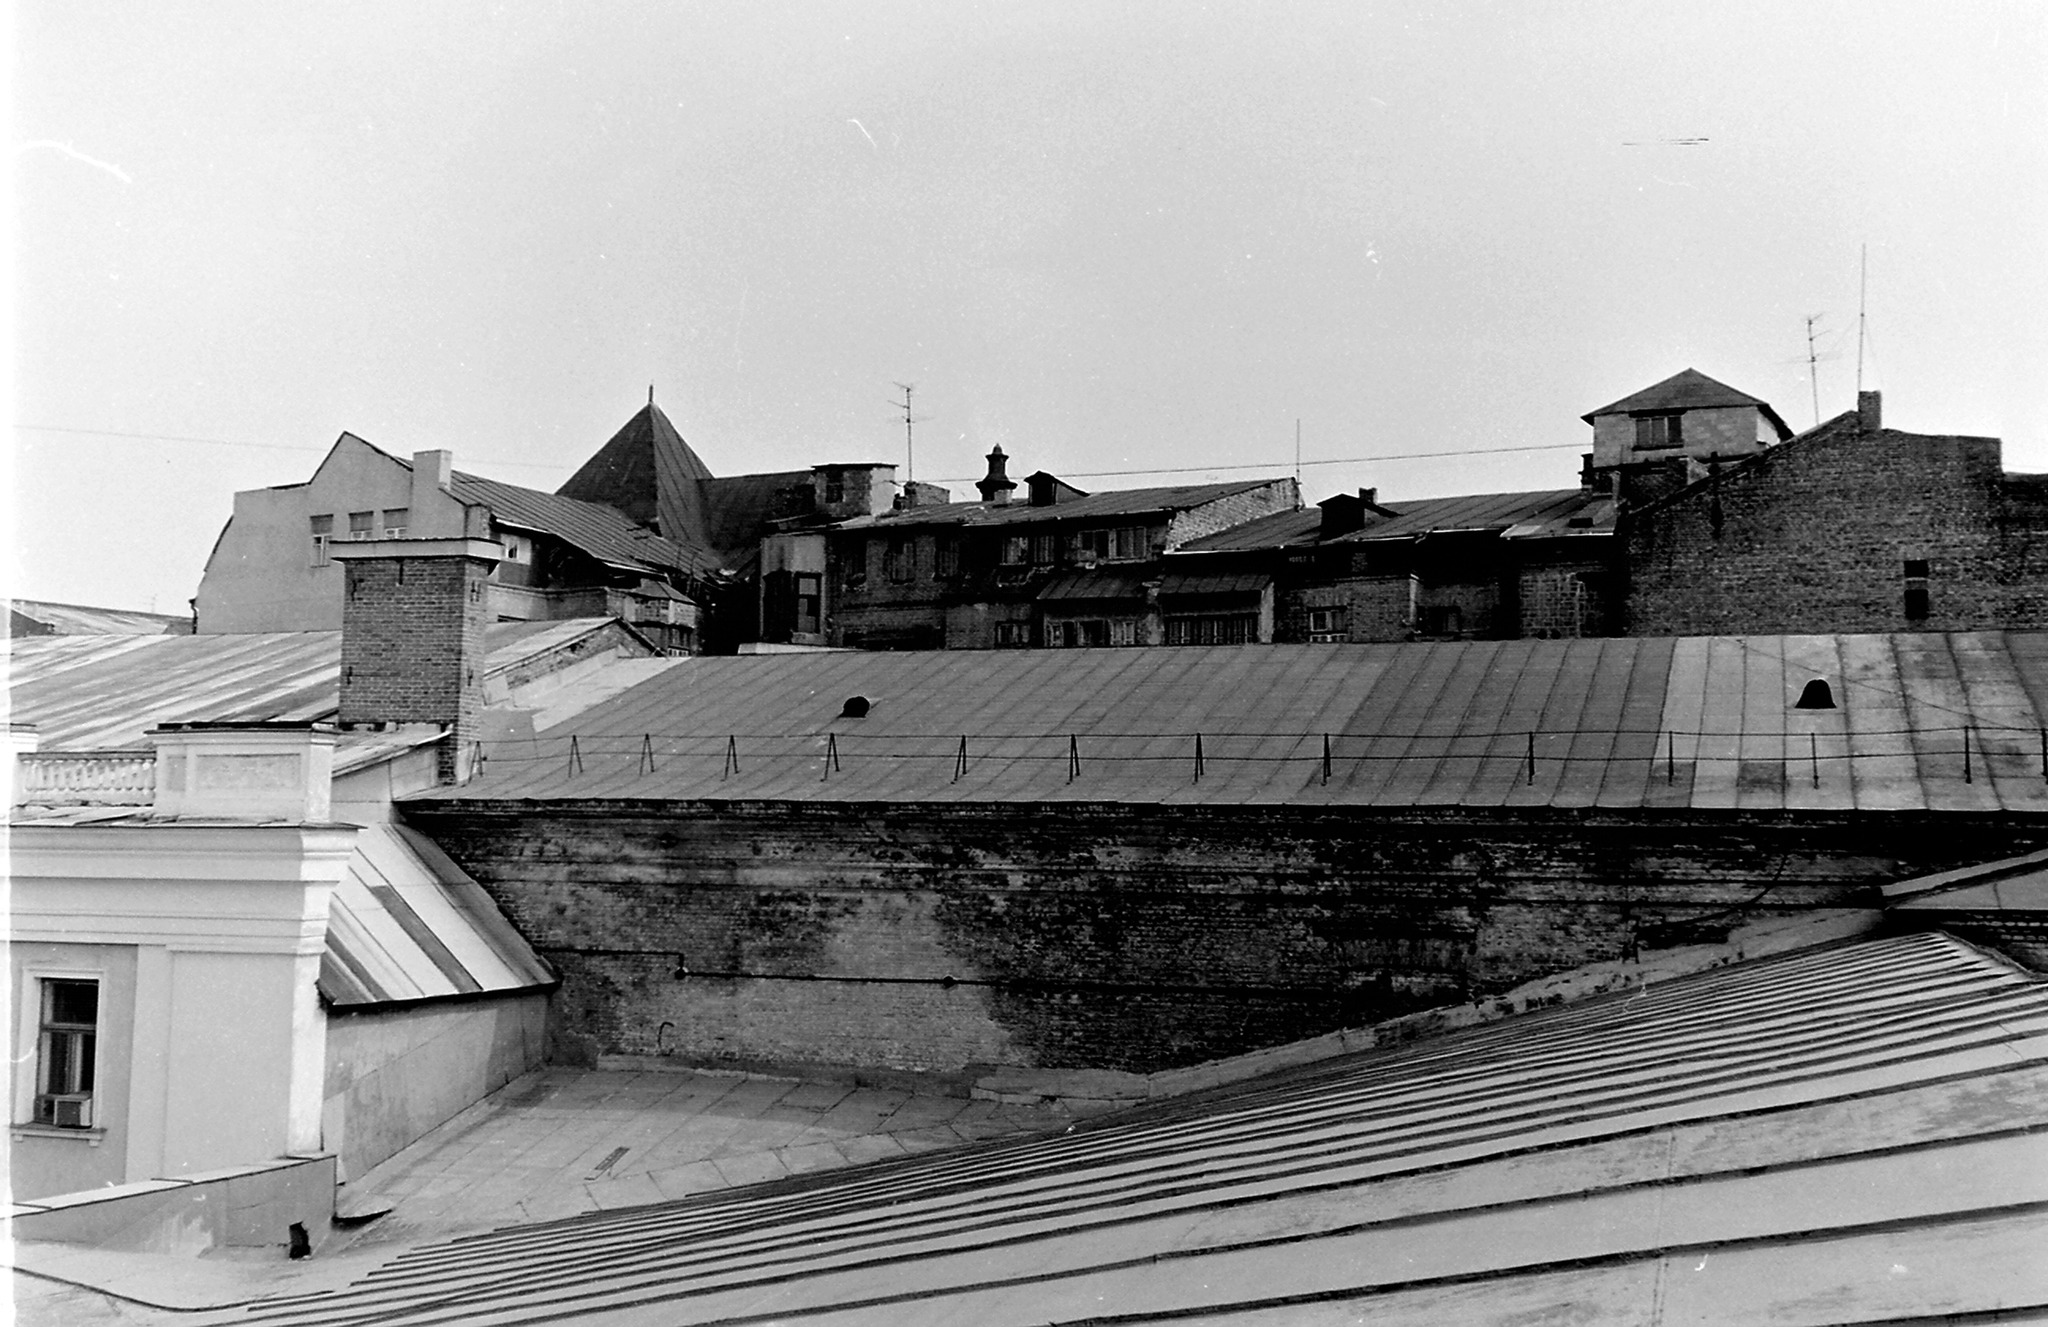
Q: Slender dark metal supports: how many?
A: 14